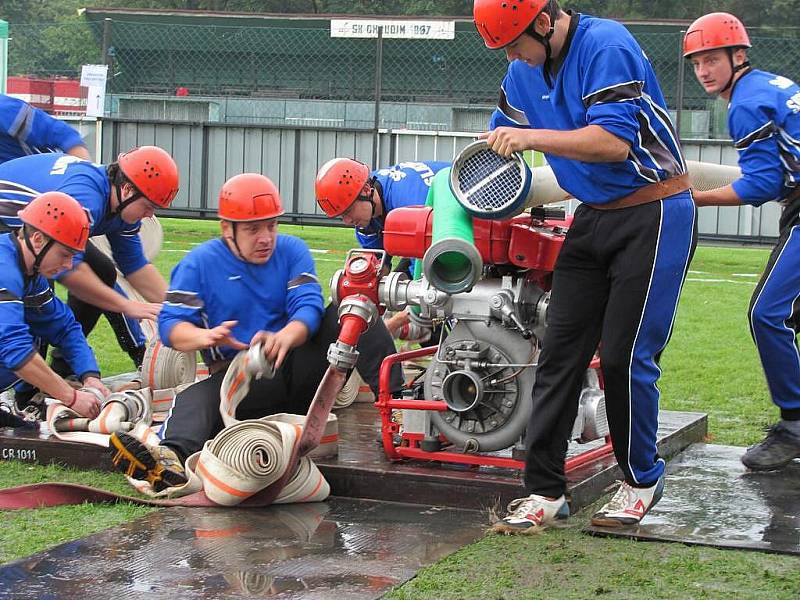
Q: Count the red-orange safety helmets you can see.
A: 6